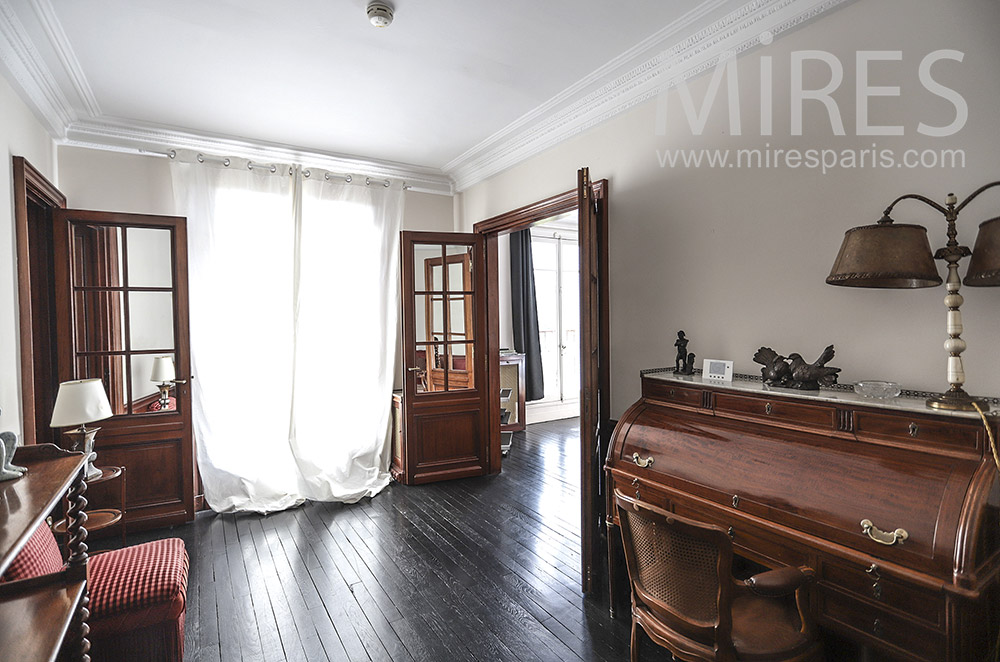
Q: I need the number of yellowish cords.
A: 1